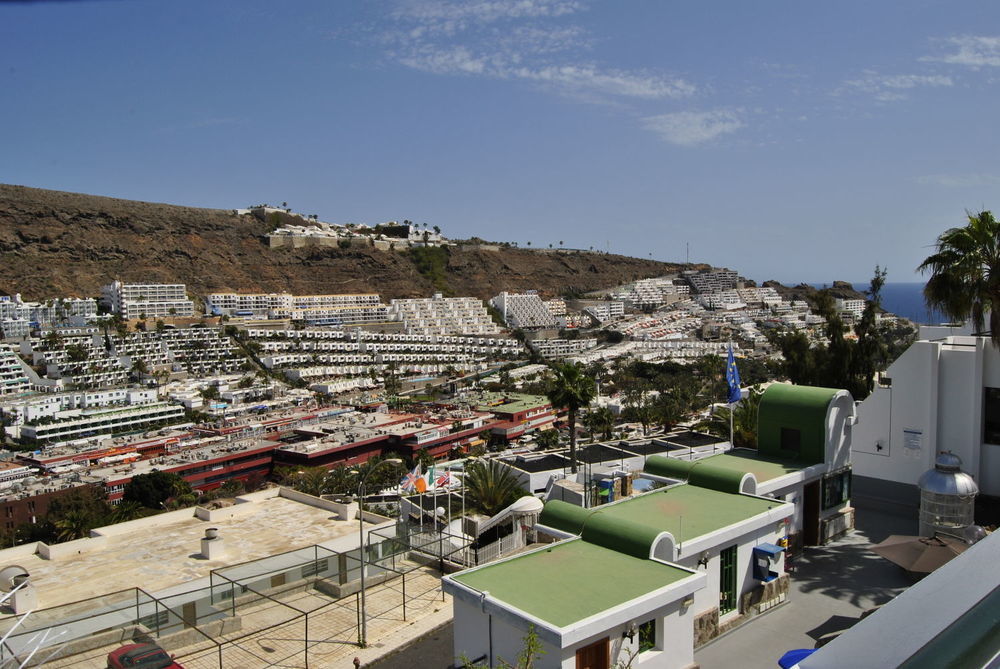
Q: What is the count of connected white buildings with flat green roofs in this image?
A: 3